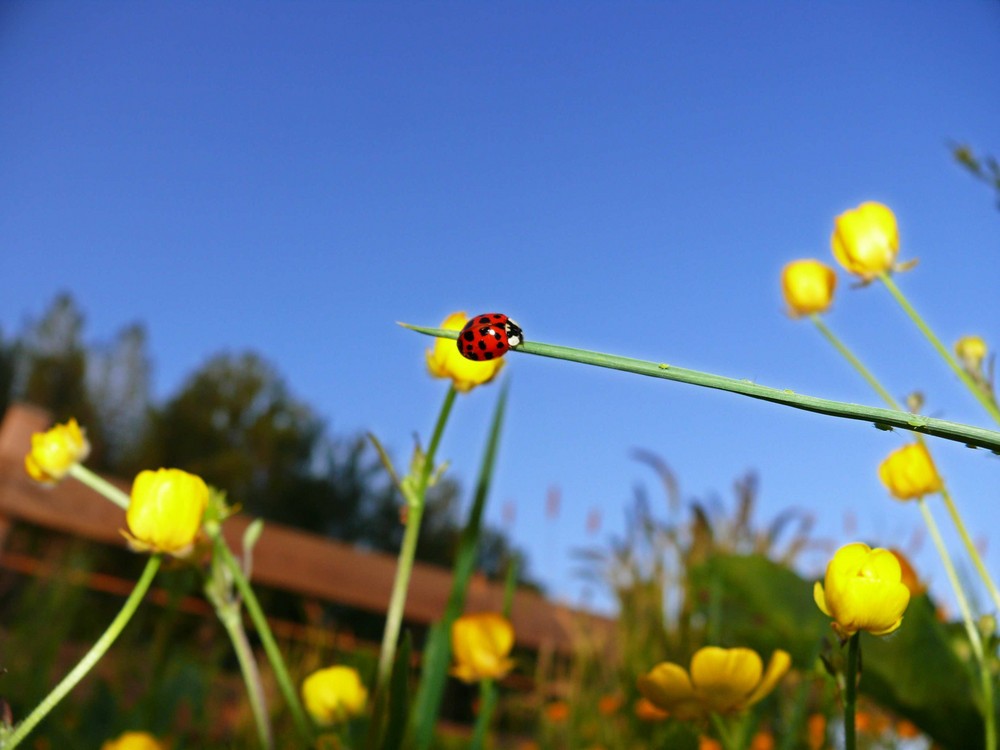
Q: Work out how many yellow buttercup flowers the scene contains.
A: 12